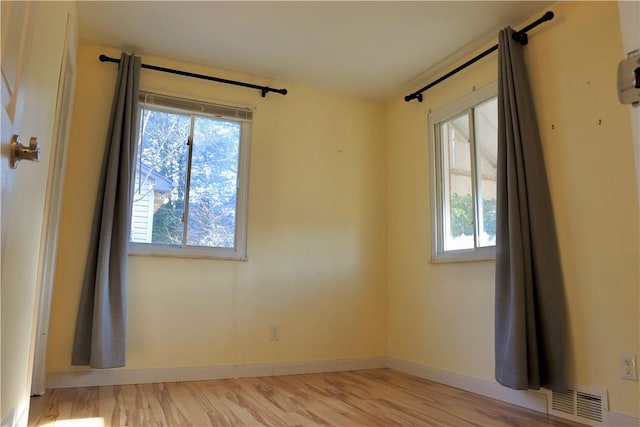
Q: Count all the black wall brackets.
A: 3